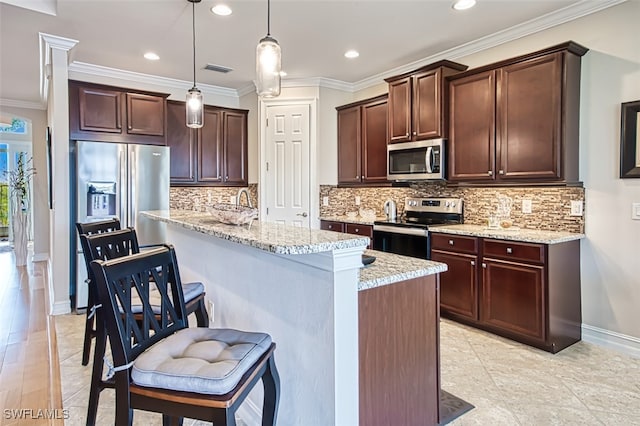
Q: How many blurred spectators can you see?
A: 0